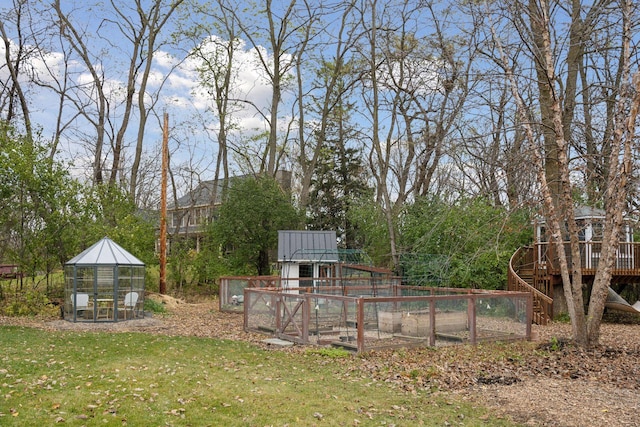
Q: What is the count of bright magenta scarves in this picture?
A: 0